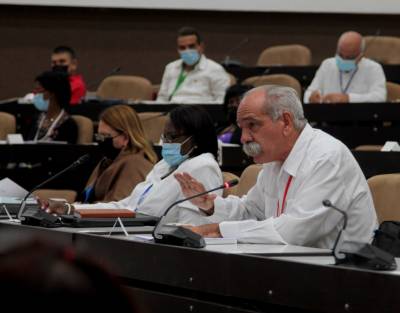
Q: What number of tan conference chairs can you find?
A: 14